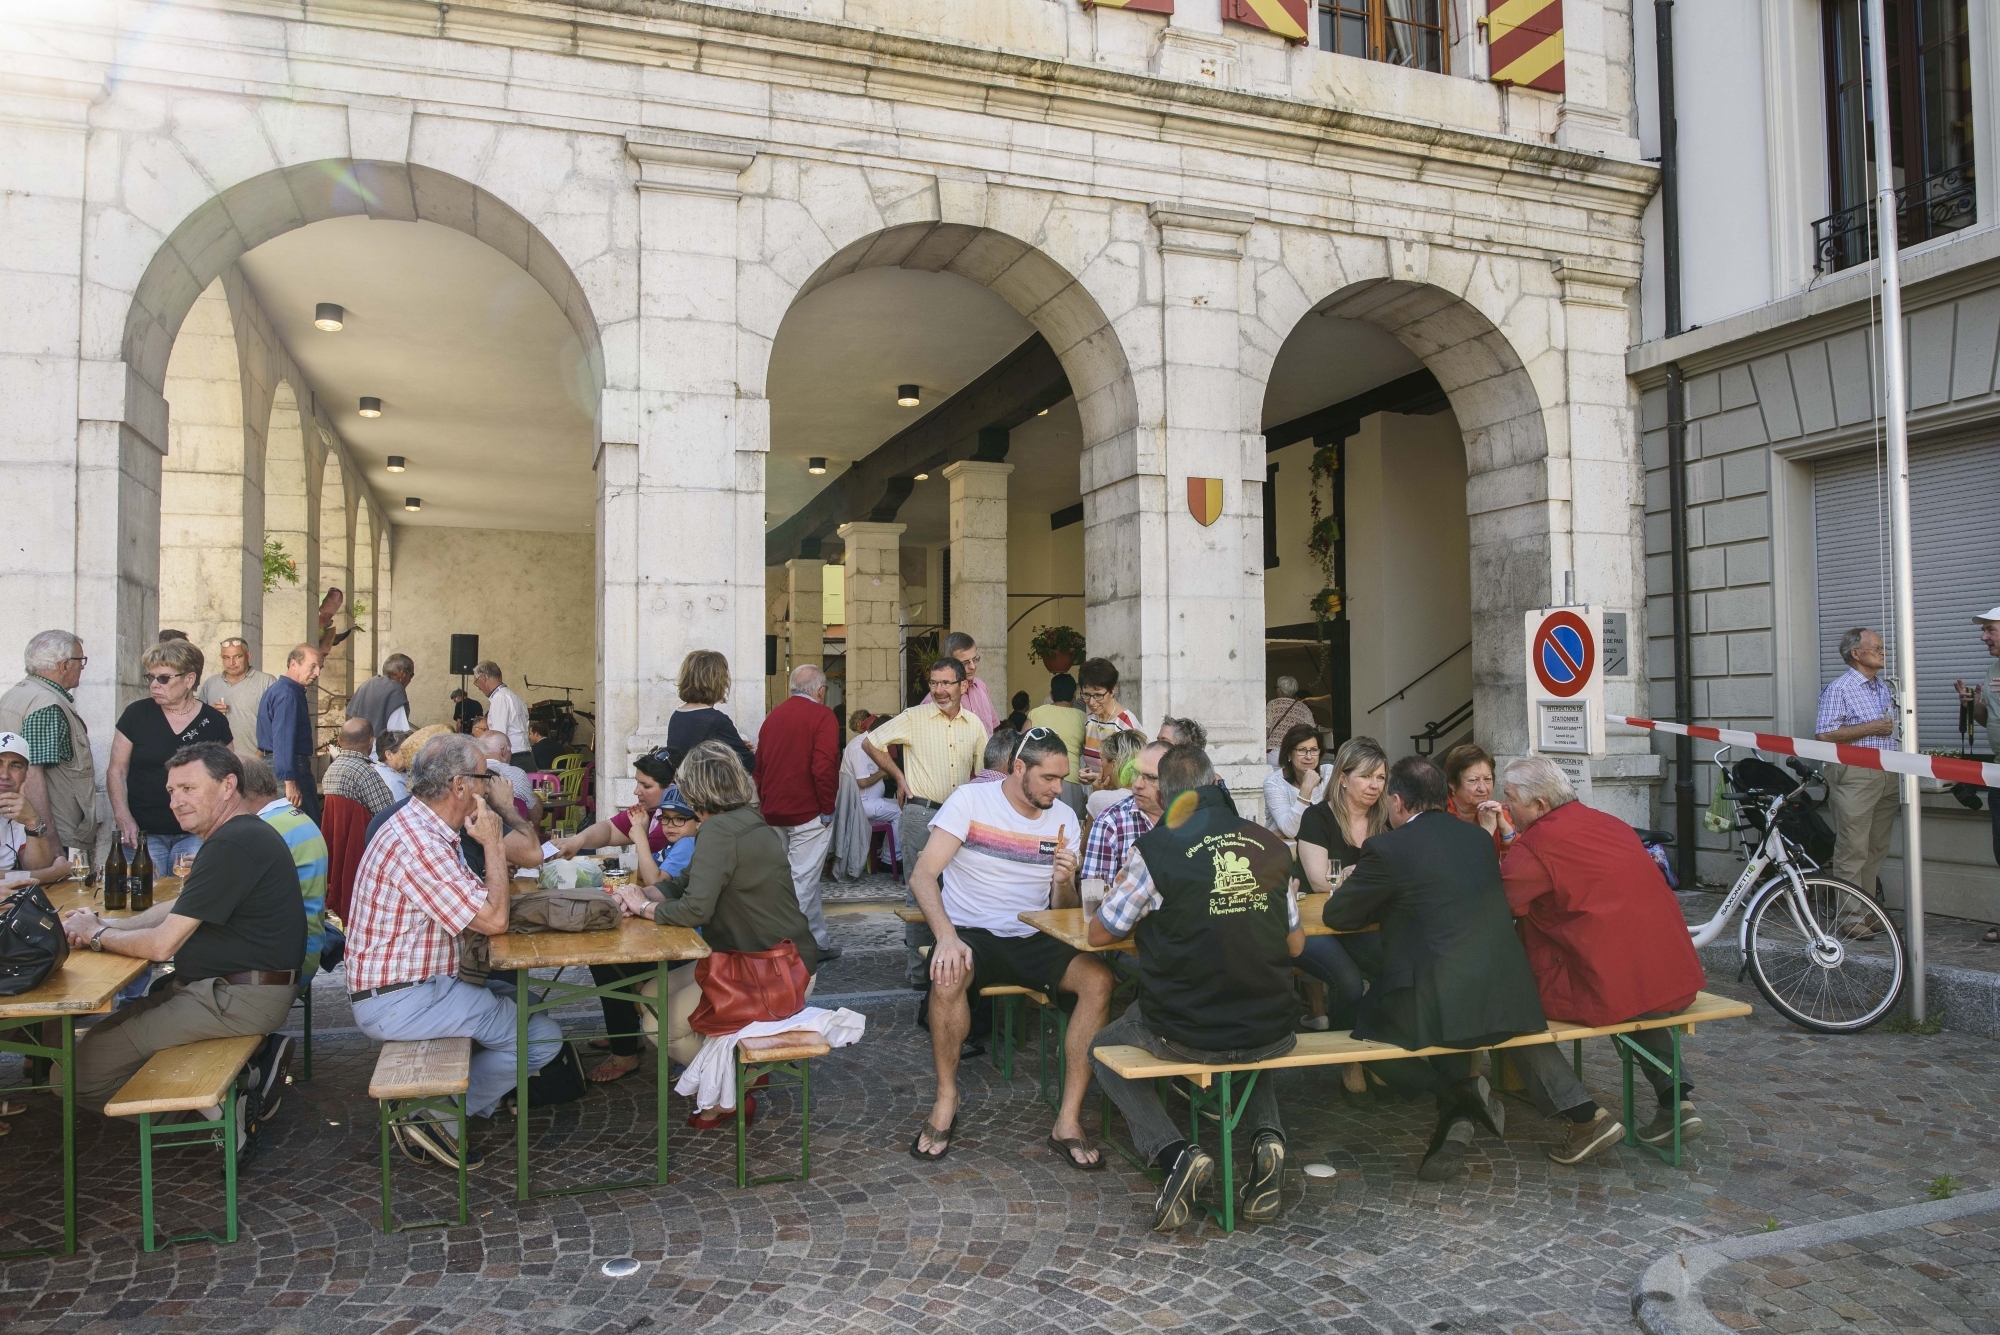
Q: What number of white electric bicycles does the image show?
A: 1